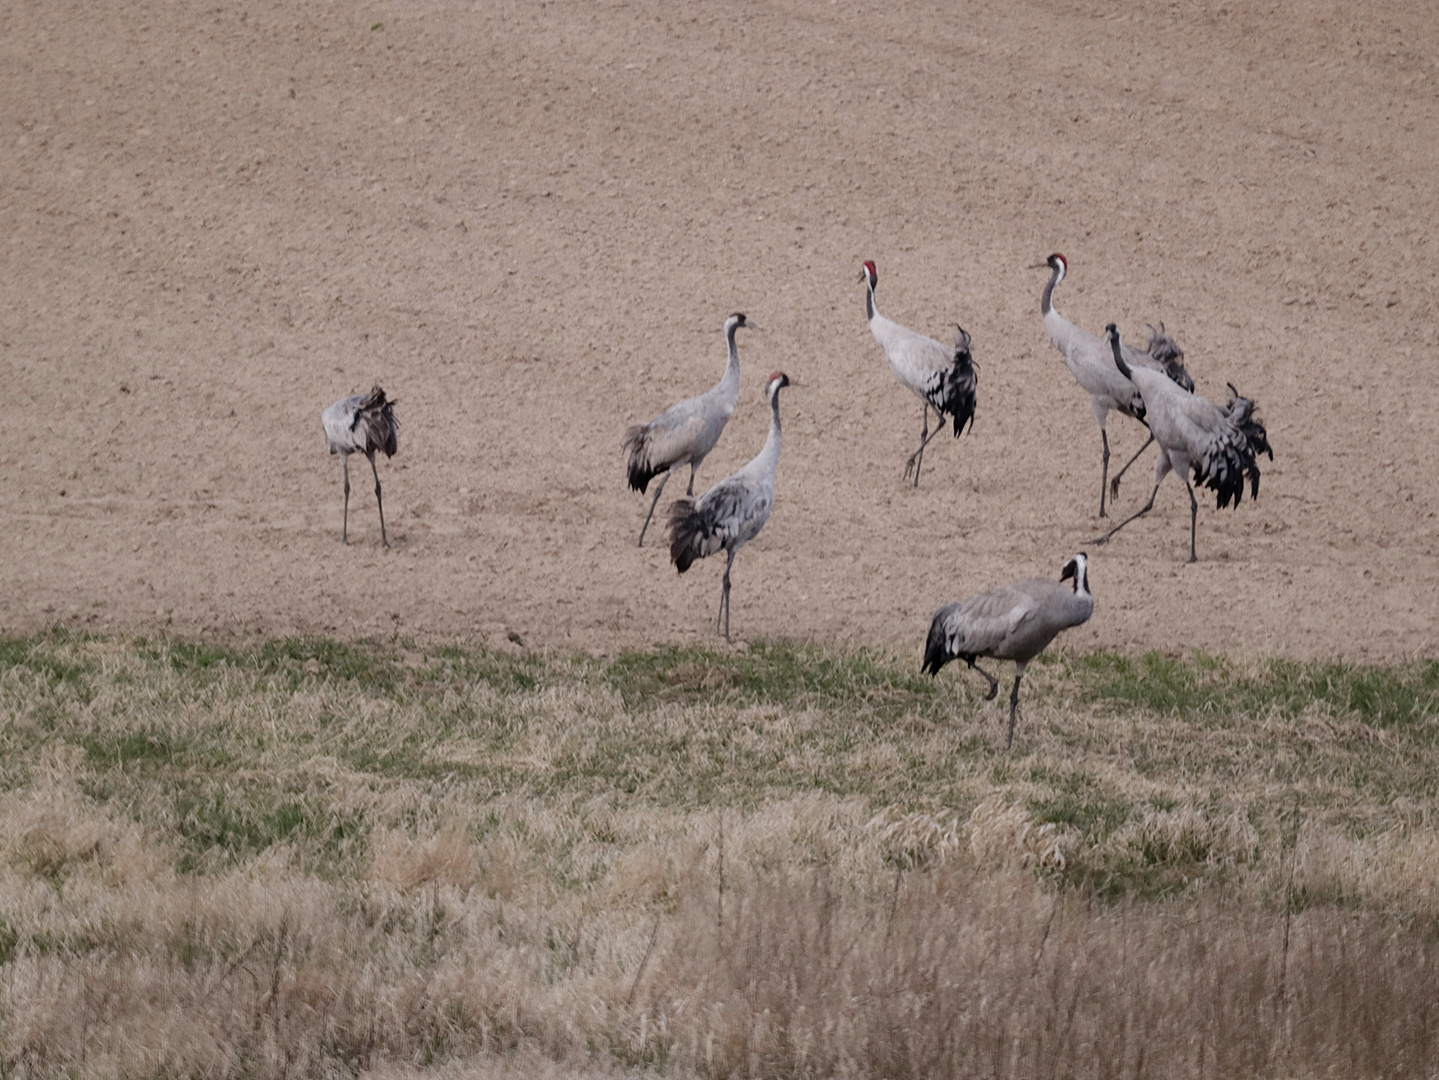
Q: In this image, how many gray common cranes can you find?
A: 7